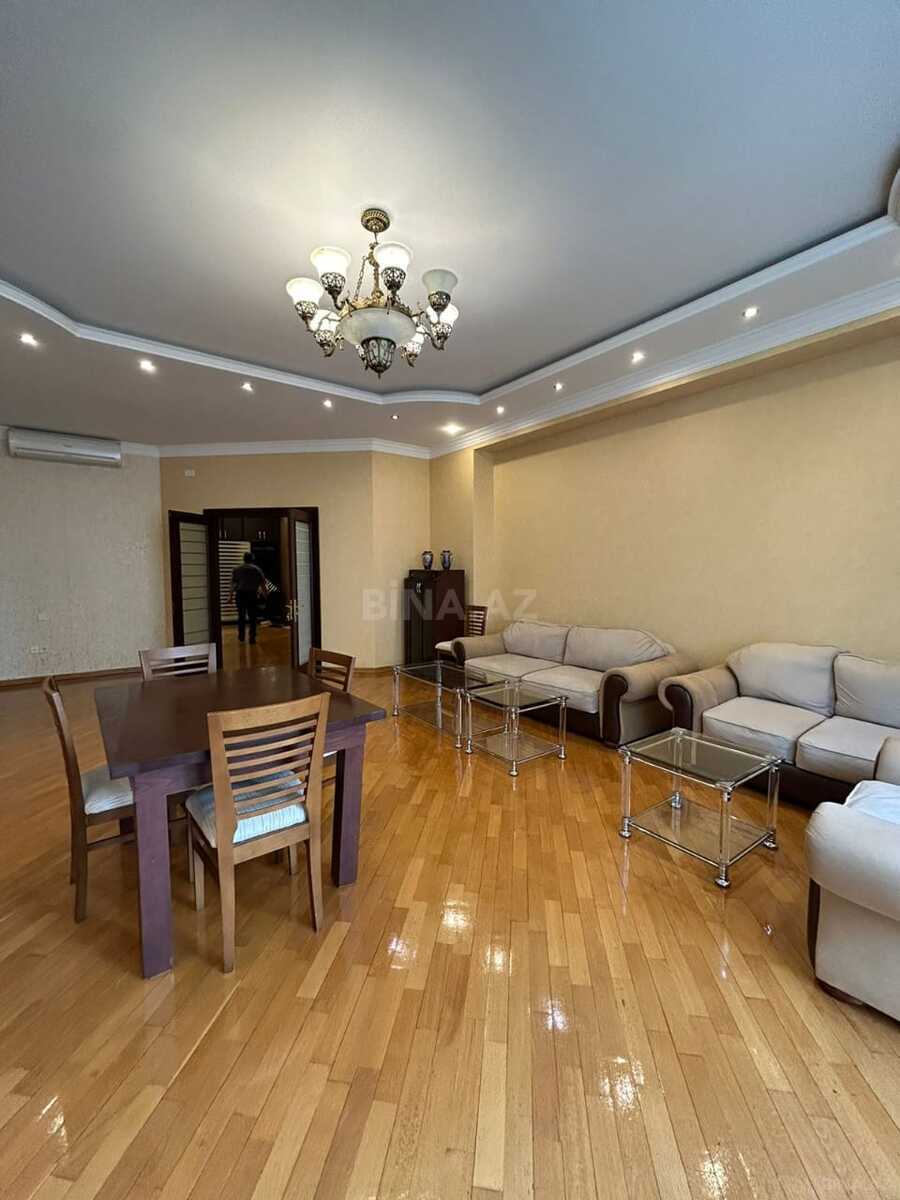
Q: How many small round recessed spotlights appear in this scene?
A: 10